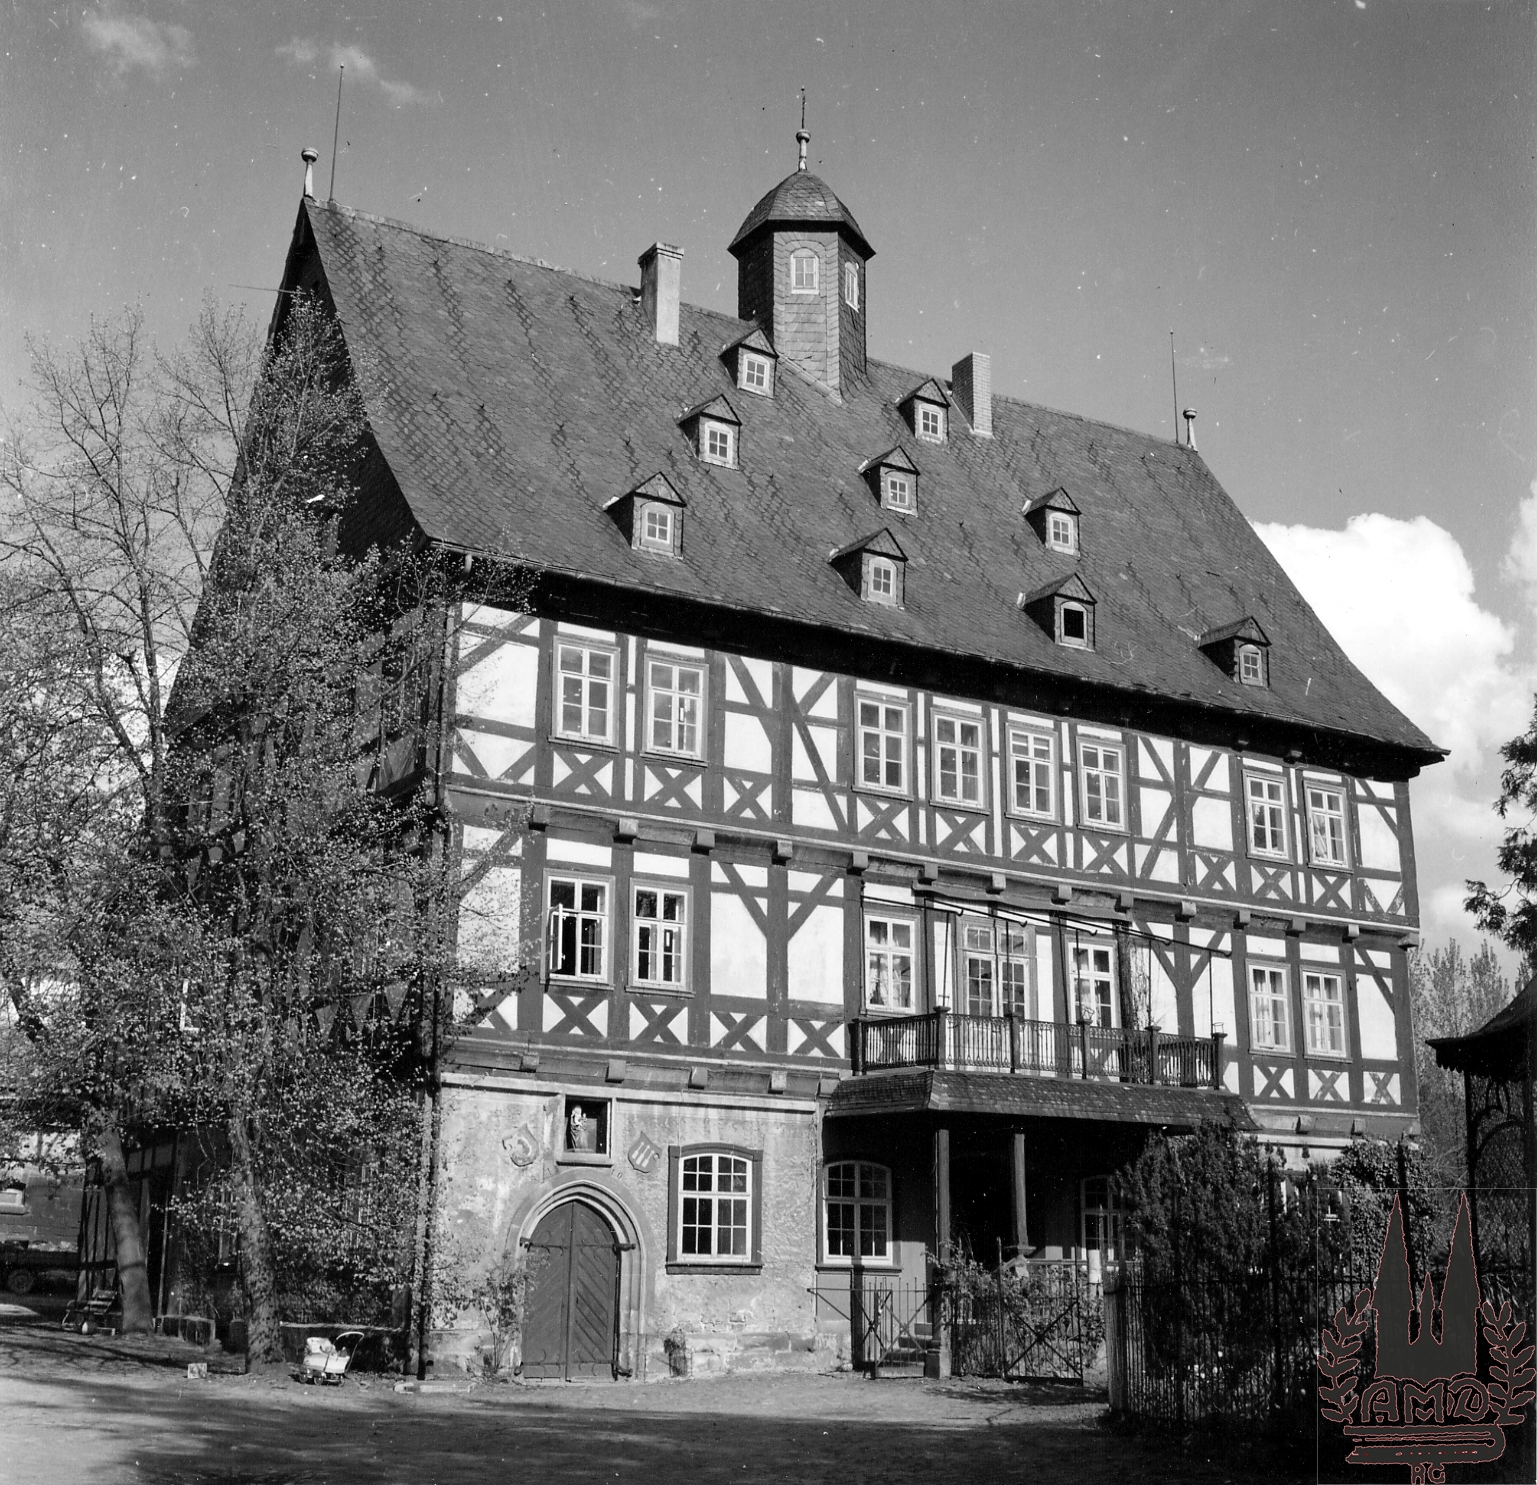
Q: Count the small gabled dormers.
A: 9